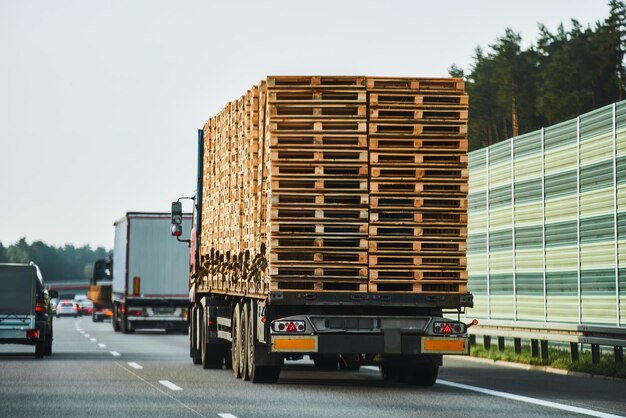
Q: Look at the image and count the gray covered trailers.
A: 2